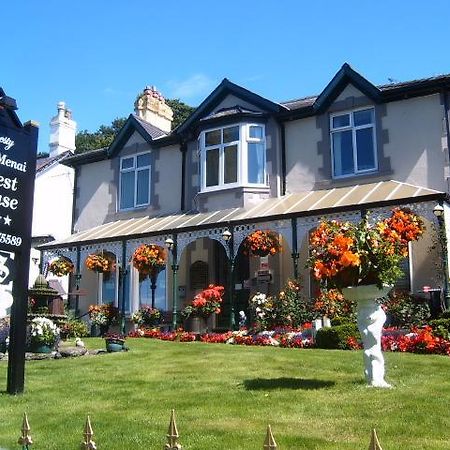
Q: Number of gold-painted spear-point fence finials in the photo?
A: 5